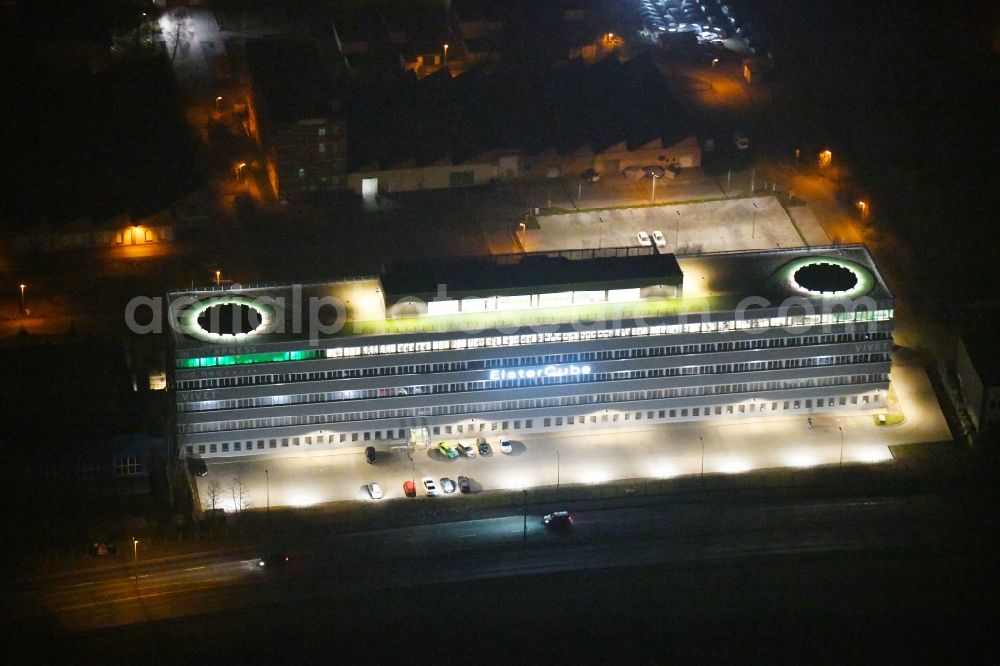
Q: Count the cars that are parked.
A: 13